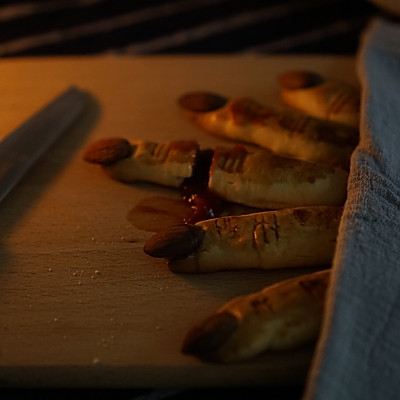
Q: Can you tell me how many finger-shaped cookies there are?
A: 5